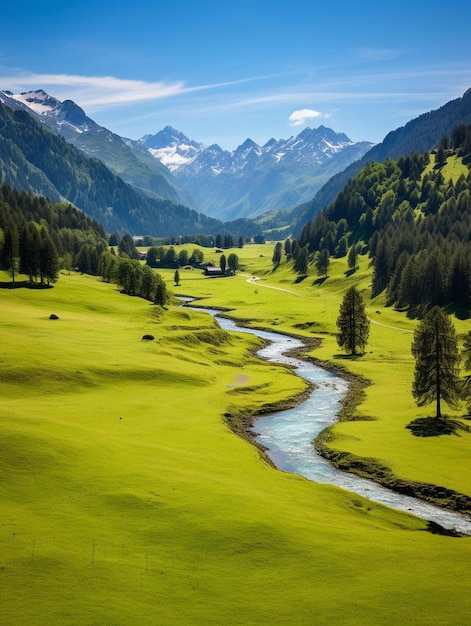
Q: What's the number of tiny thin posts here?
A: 3